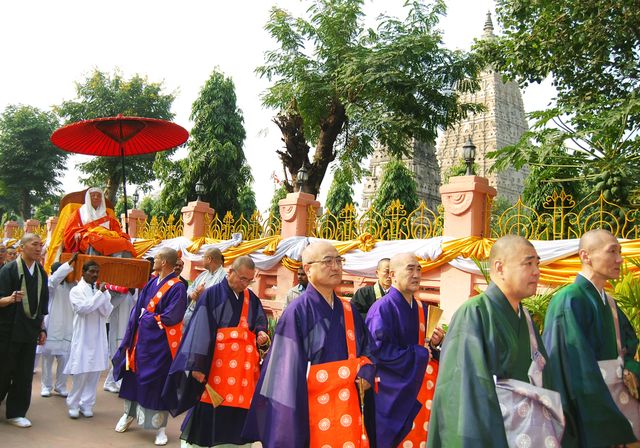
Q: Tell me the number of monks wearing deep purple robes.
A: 4